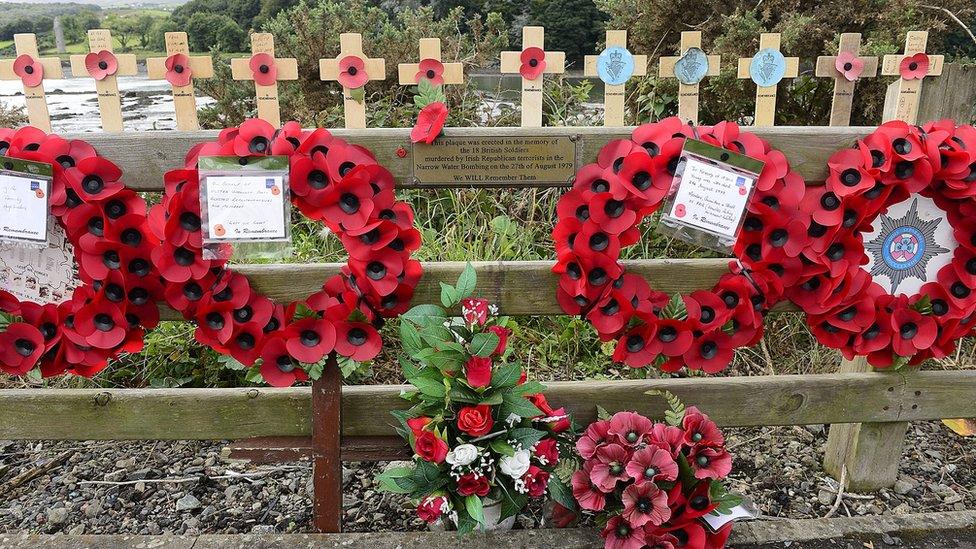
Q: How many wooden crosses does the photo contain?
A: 12